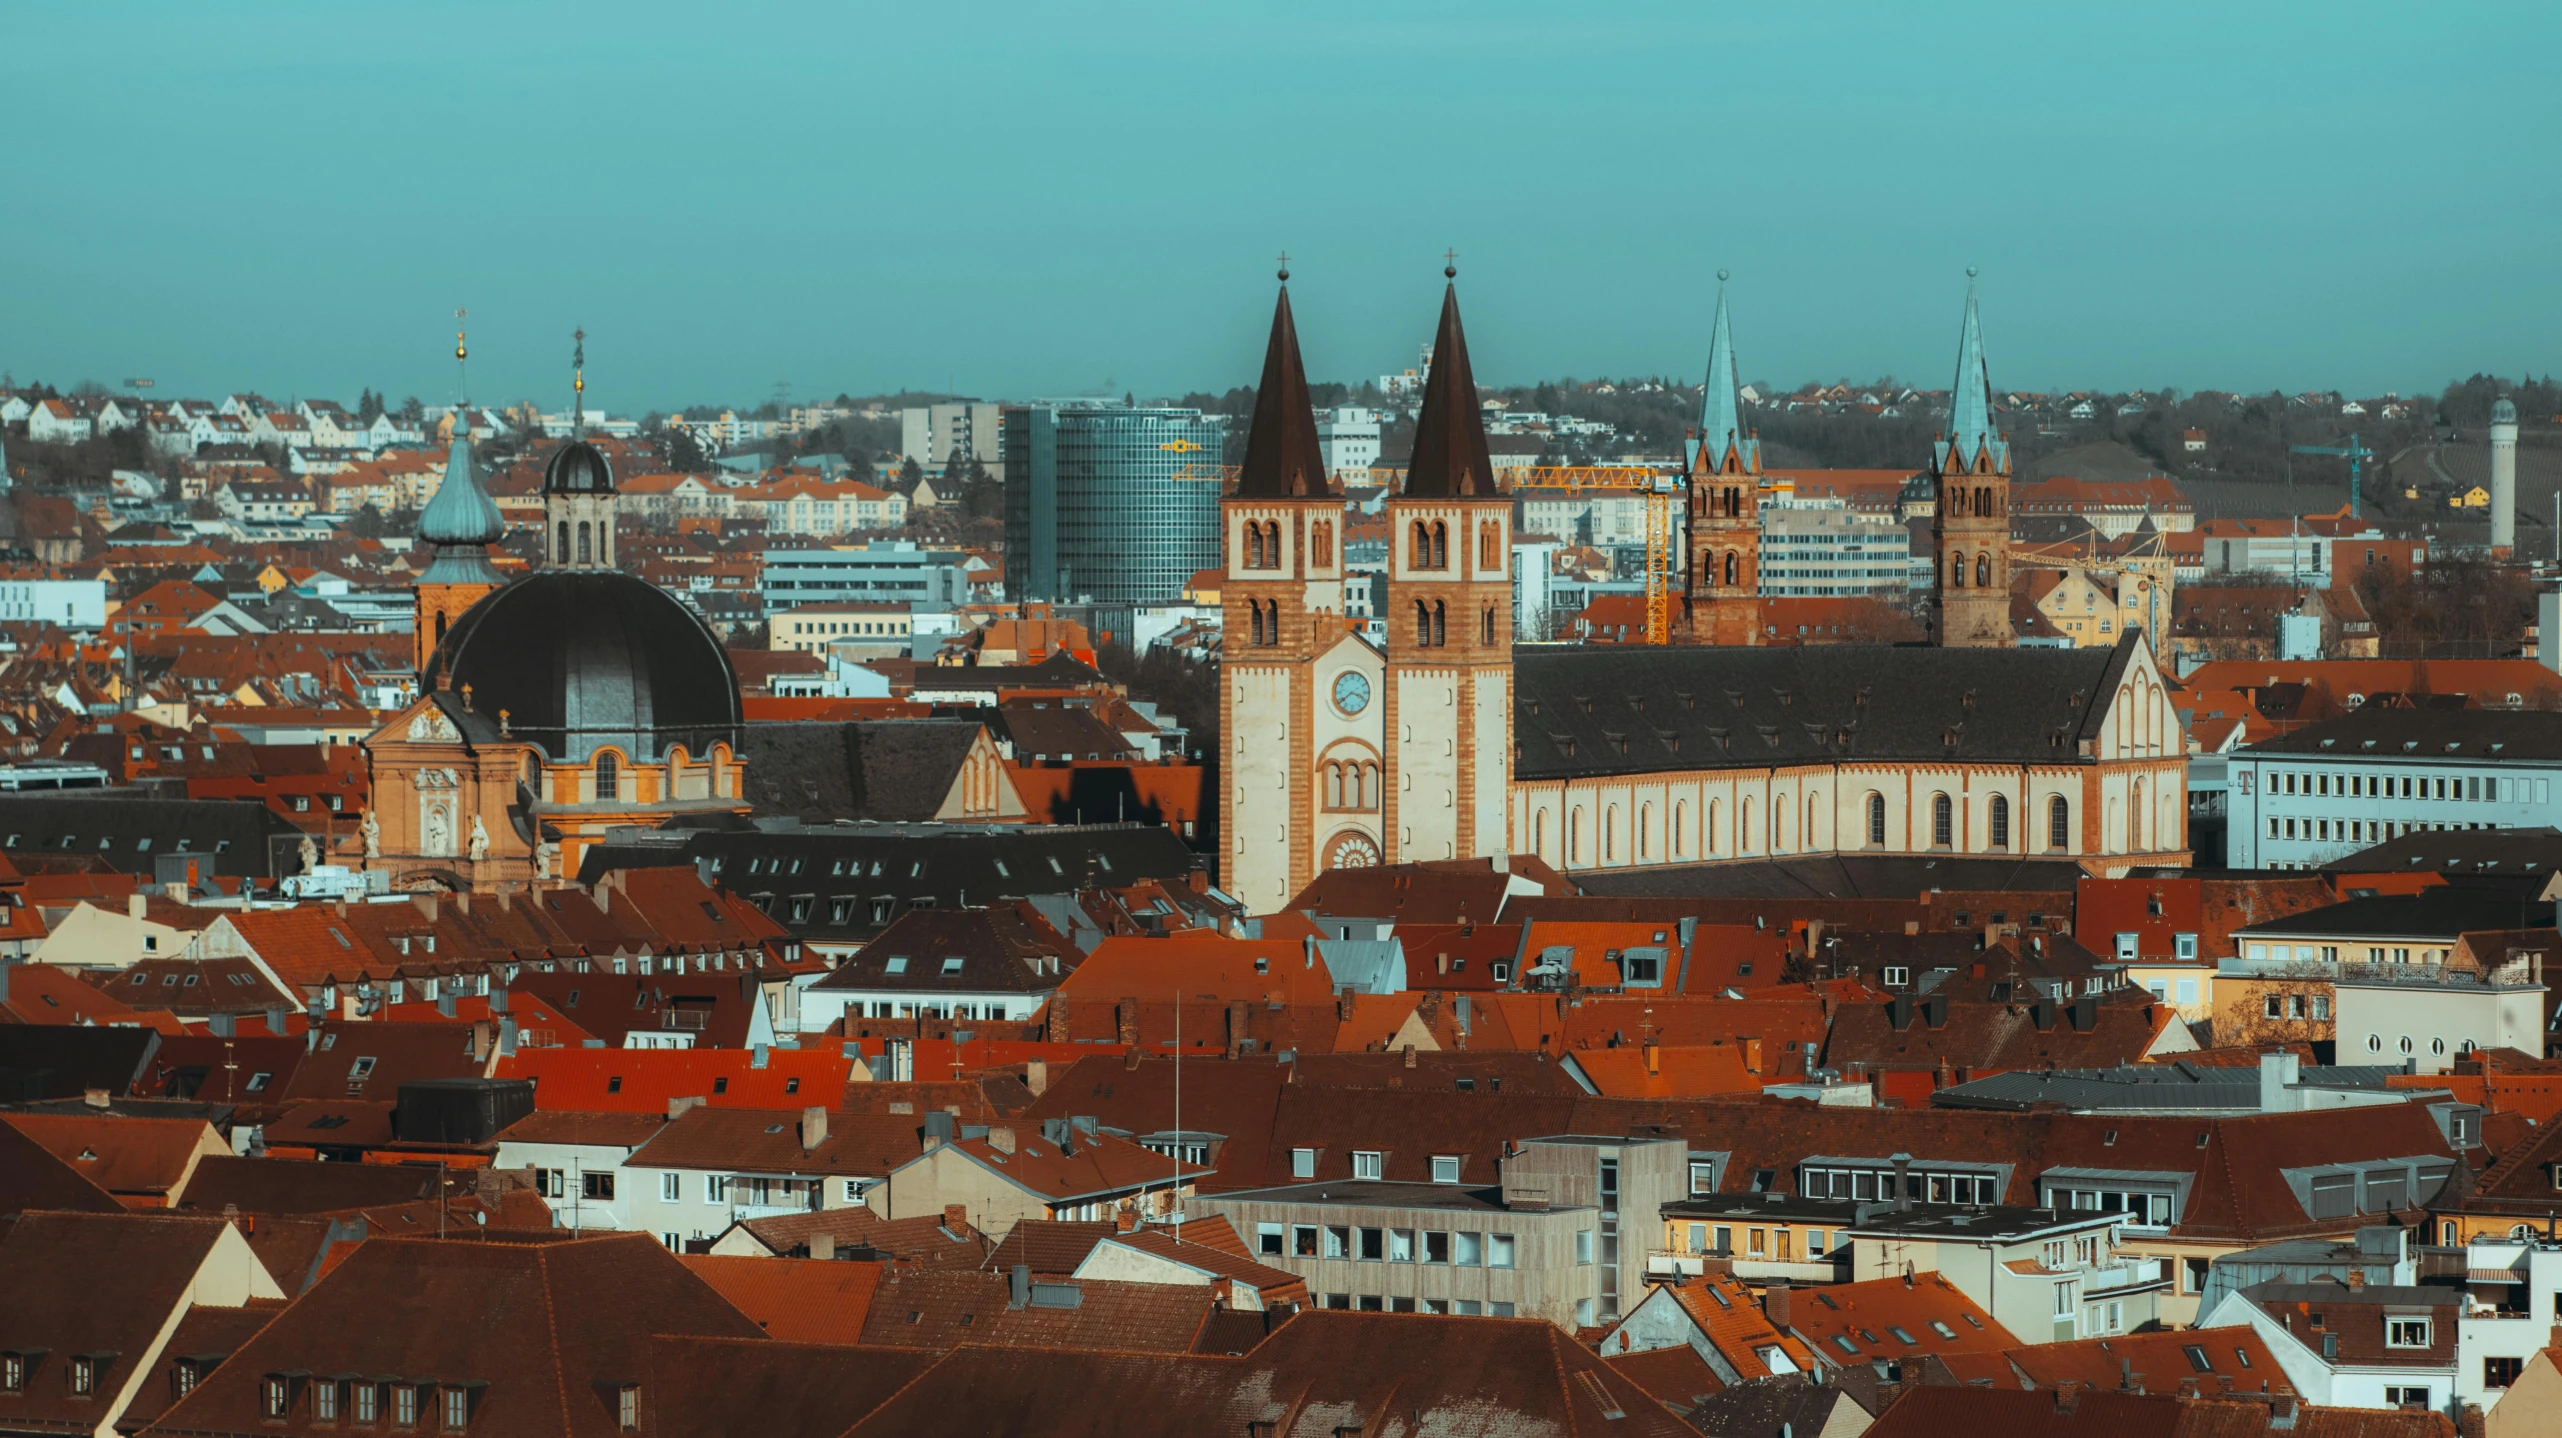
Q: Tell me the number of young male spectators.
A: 0